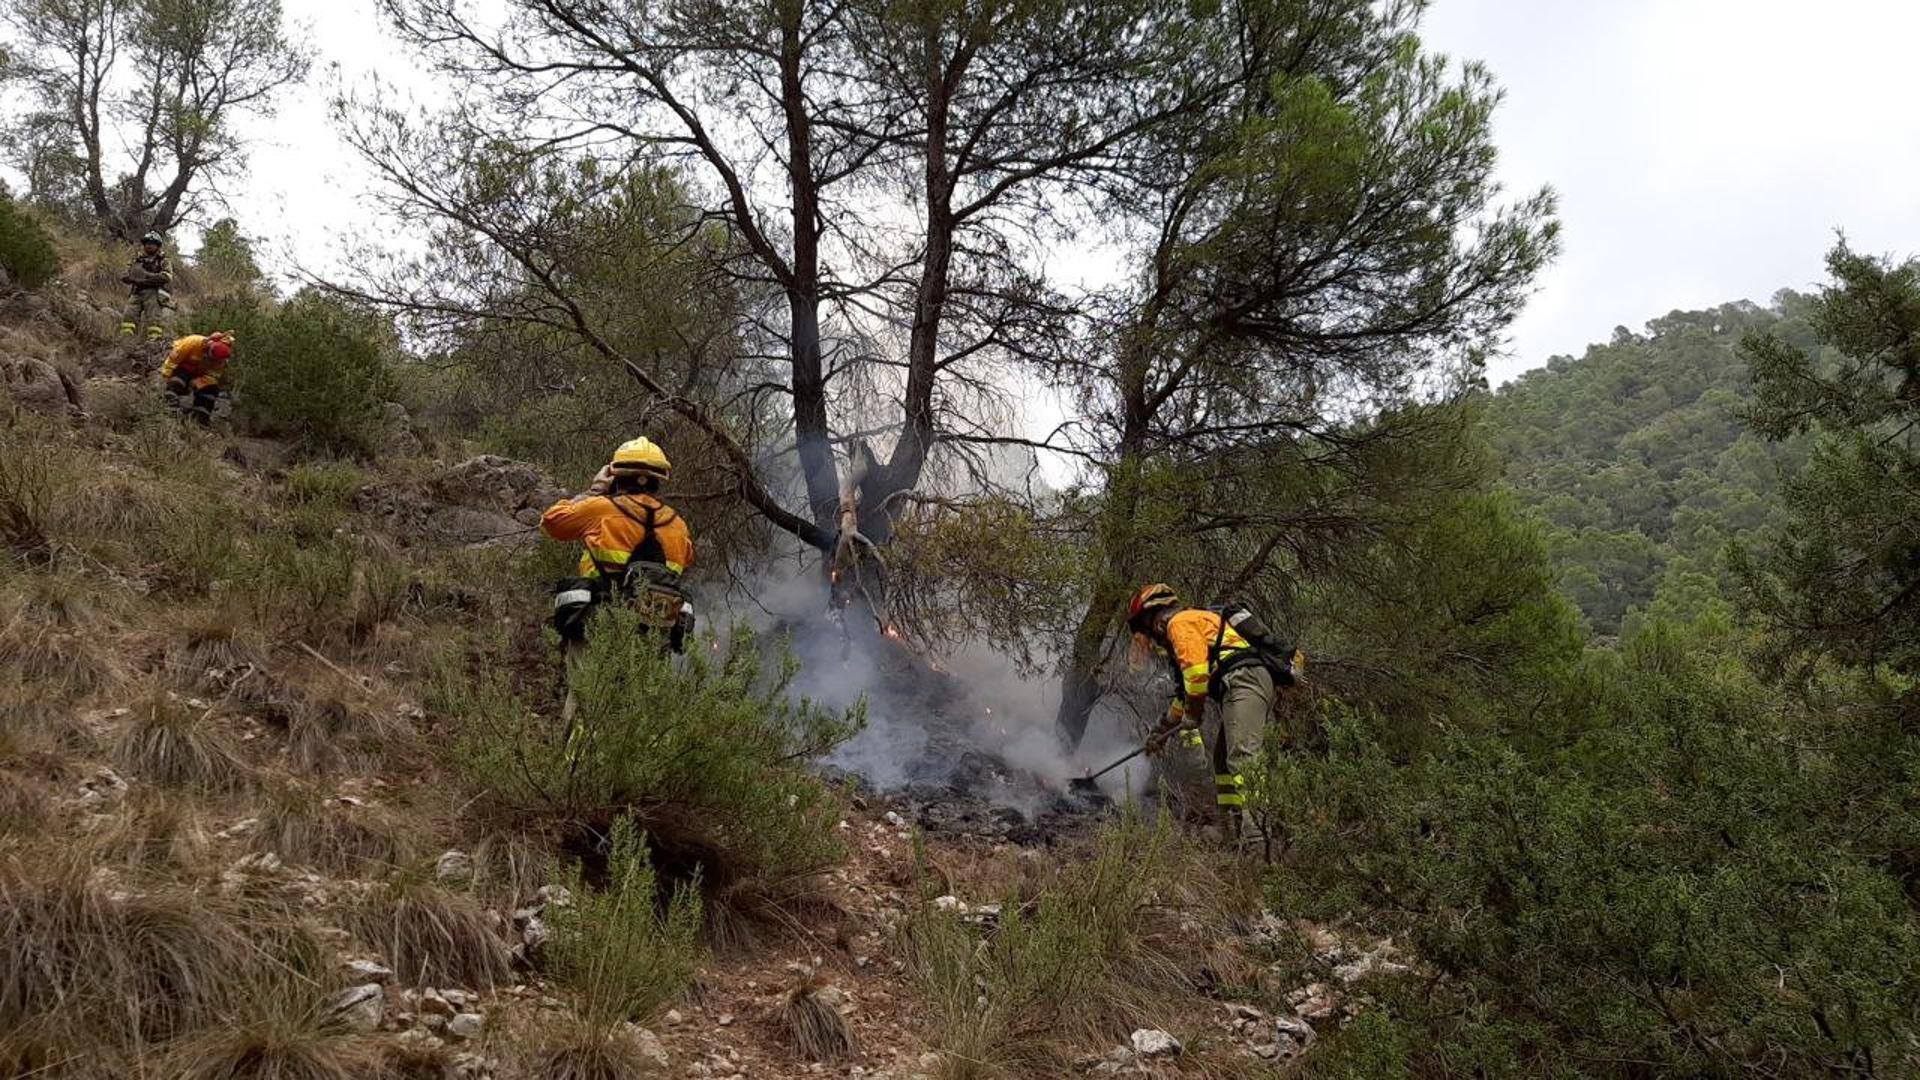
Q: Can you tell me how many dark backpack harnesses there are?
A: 2